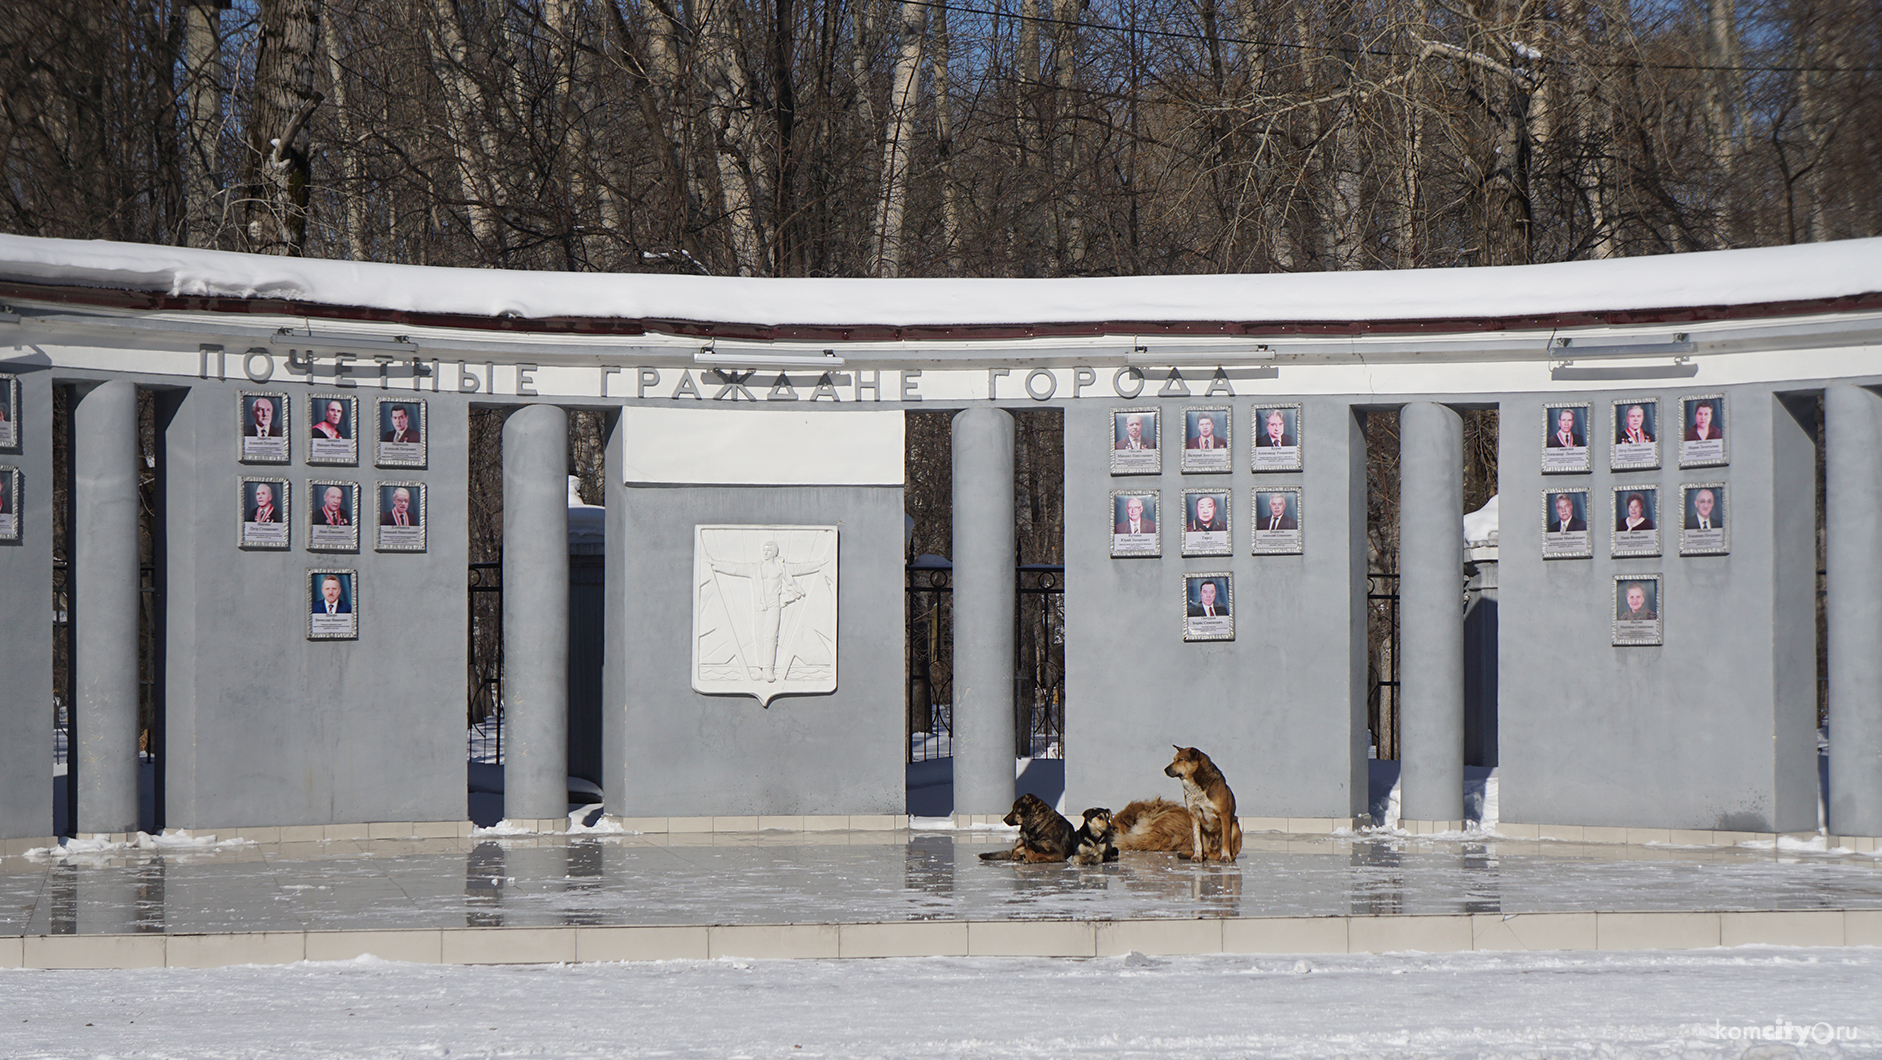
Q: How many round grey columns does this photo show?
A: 5